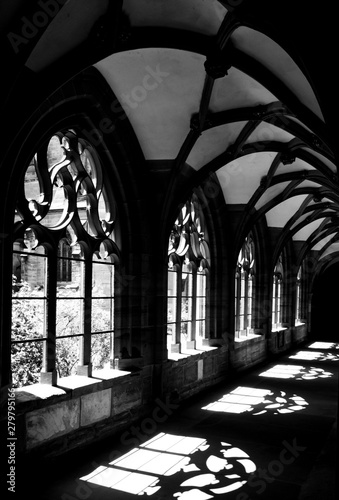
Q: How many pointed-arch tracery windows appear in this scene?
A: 5